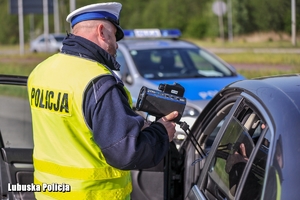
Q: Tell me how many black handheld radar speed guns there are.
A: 1